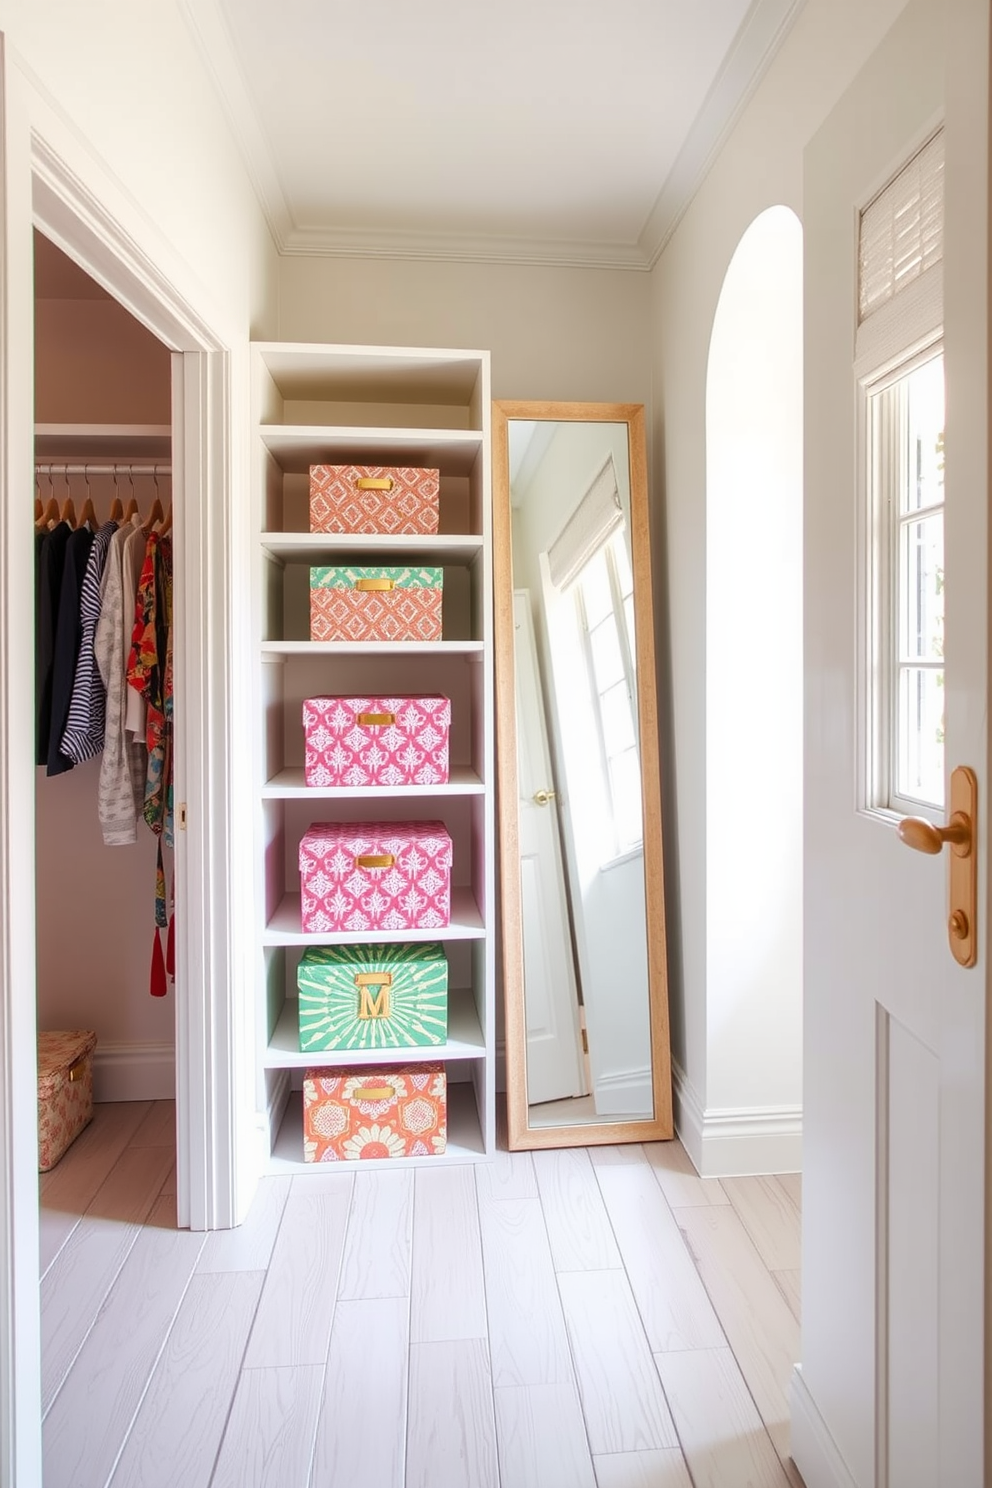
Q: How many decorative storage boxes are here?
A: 7